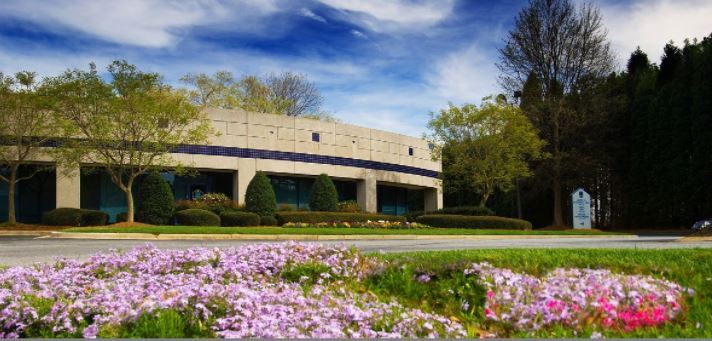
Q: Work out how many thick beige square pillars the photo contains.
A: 4